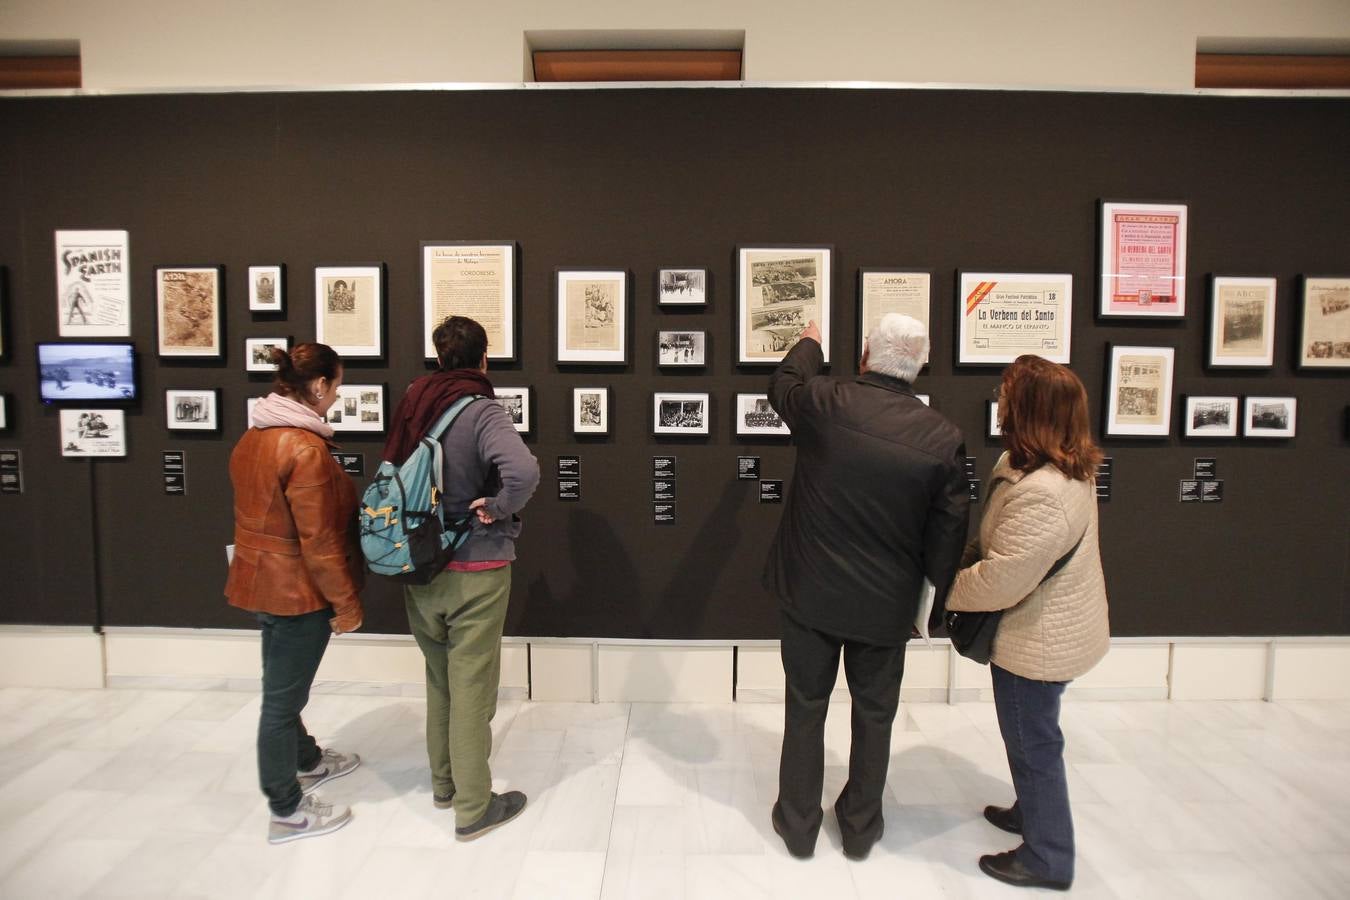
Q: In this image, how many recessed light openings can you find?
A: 3